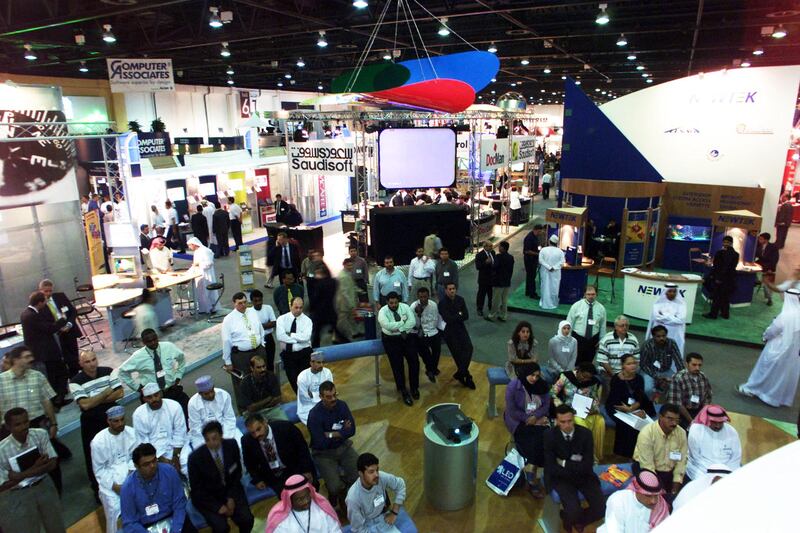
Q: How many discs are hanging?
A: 3